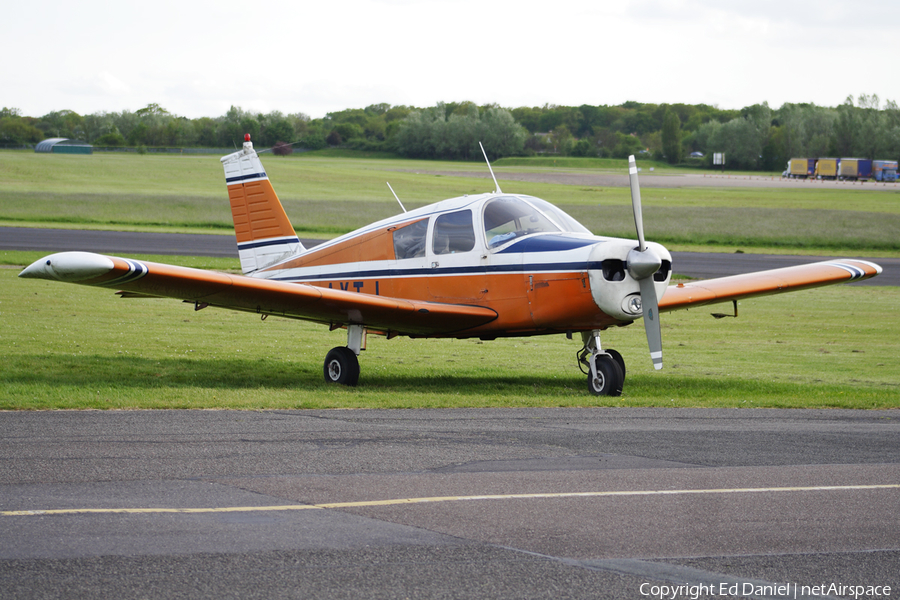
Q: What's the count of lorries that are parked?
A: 4